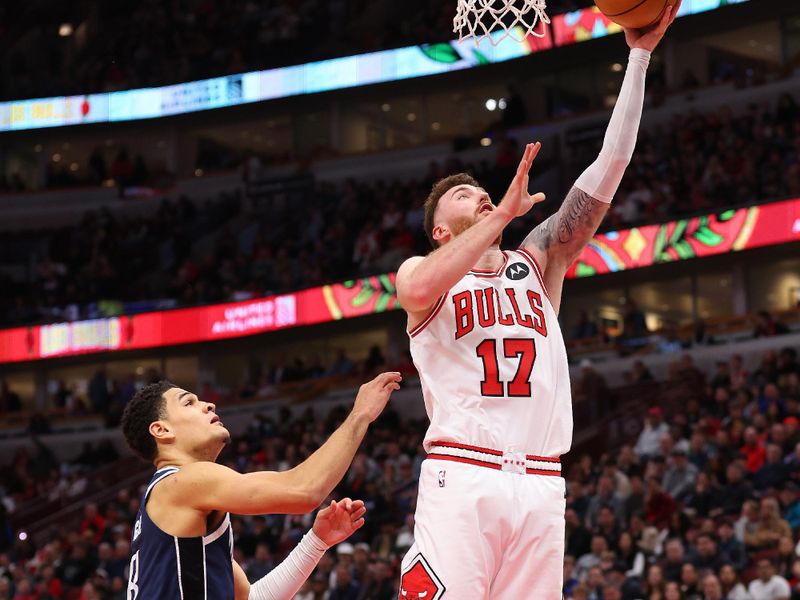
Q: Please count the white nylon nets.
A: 1